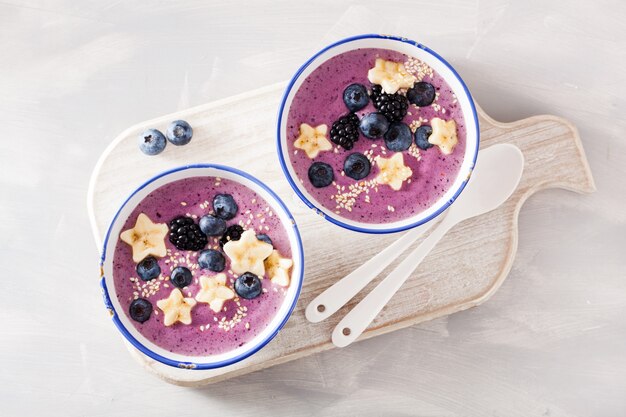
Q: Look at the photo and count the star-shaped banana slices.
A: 9